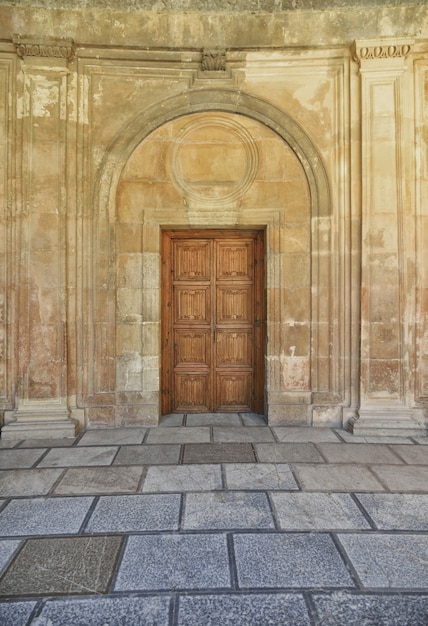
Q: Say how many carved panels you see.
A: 8